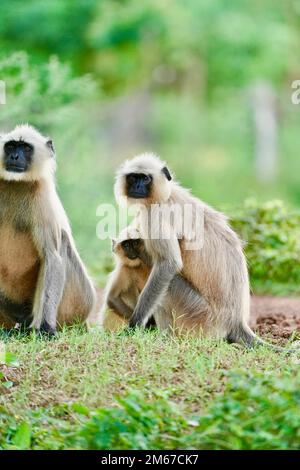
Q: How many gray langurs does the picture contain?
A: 3